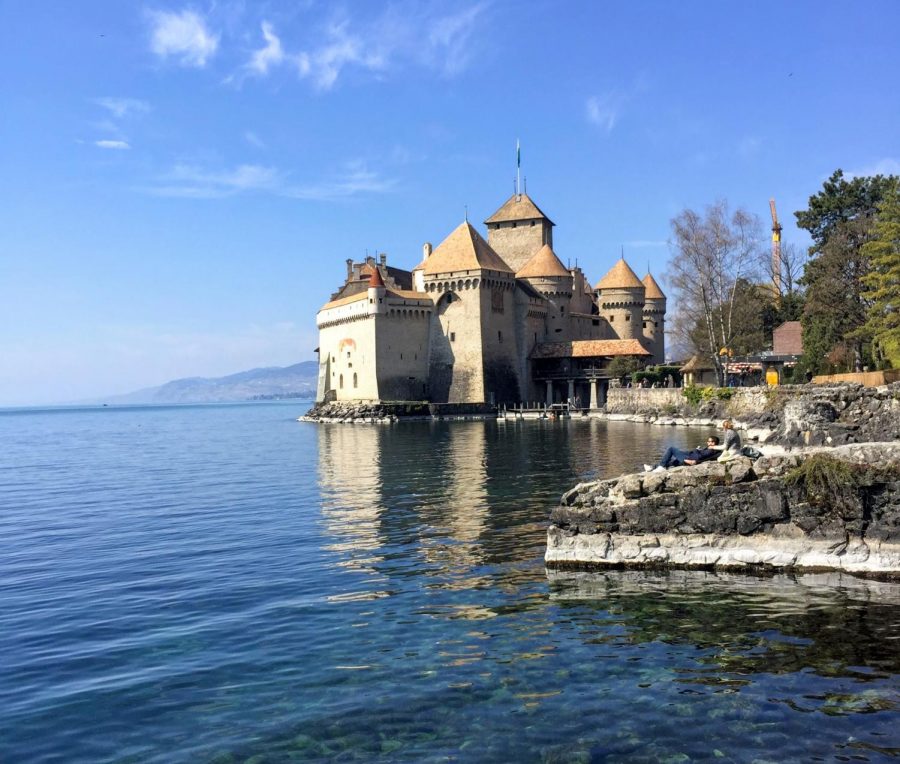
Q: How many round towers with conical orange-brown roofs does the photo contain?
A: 3